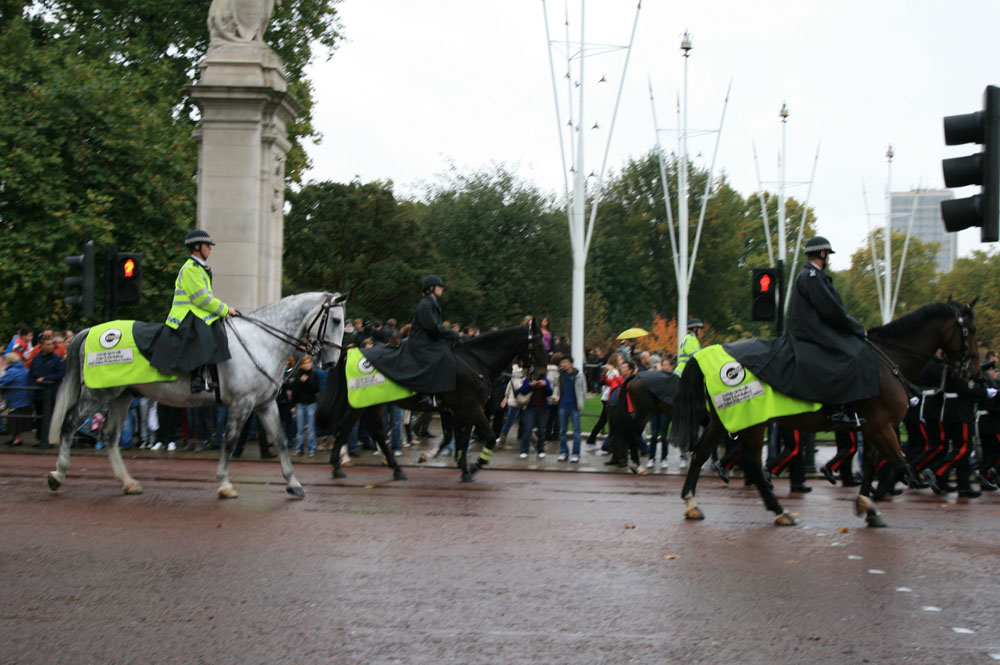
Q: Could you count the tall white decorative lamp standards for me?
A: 4